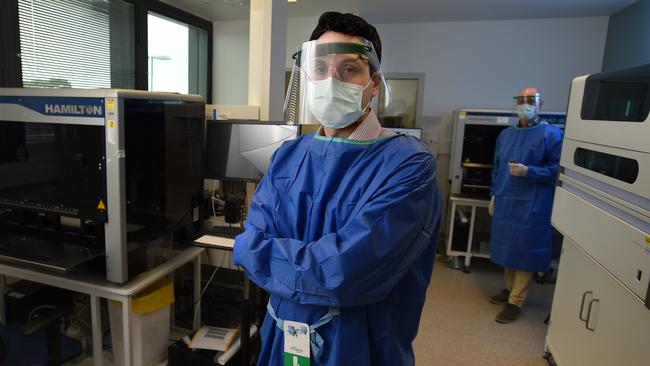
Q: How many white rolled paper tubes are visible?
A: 1